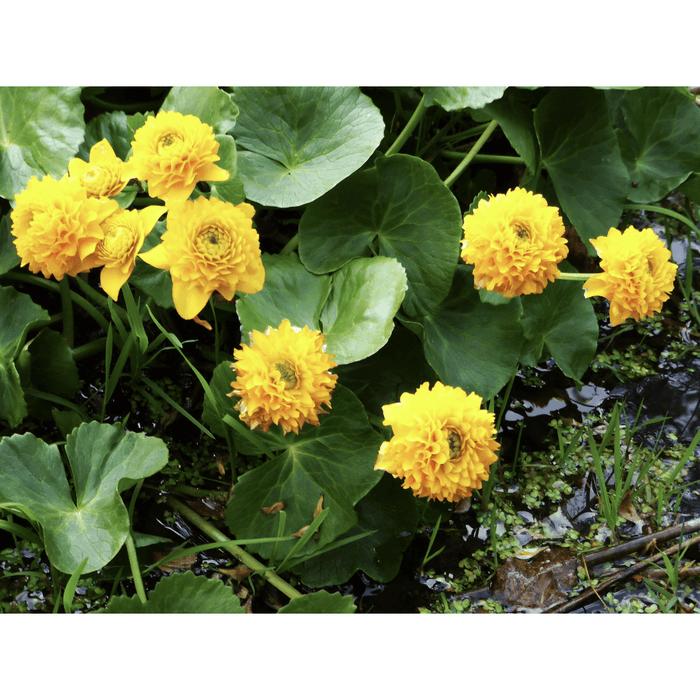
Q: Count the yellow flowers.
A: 9